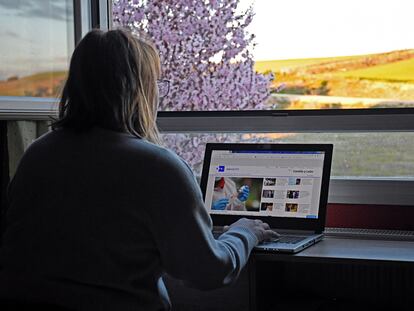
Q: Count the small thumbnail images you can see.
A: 6